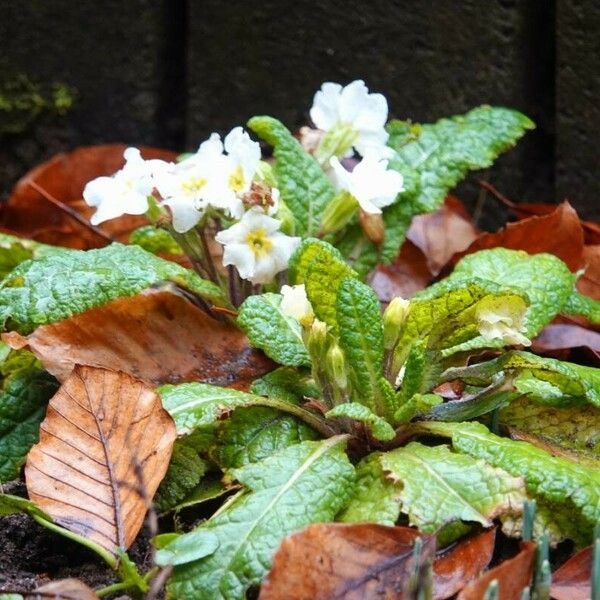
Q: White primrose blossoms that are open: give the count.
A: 6